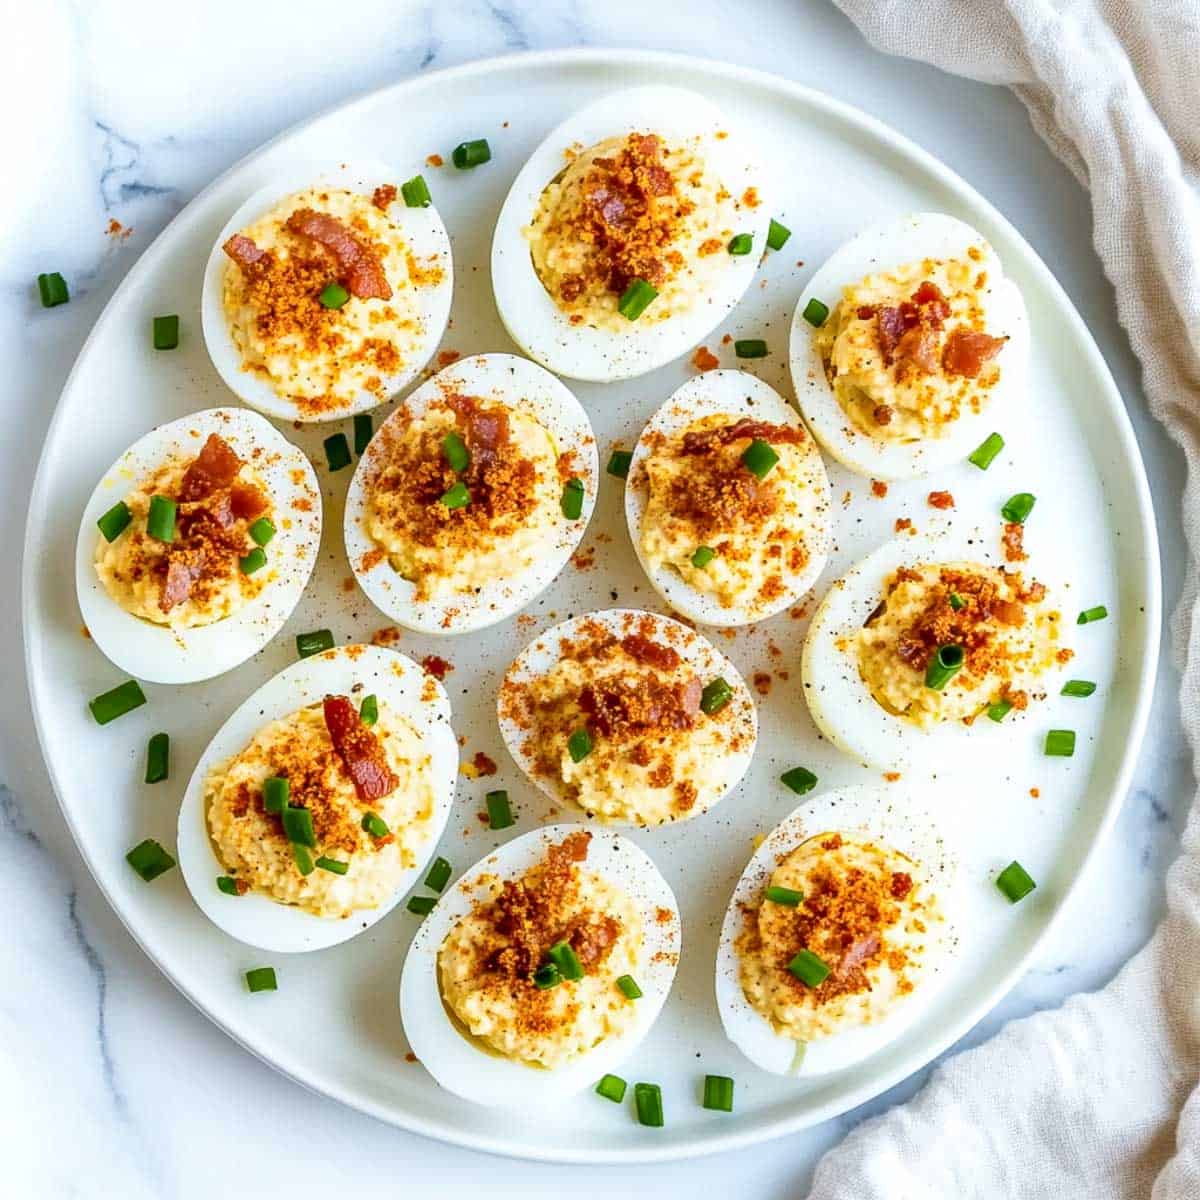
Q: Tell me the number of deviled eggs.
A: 11